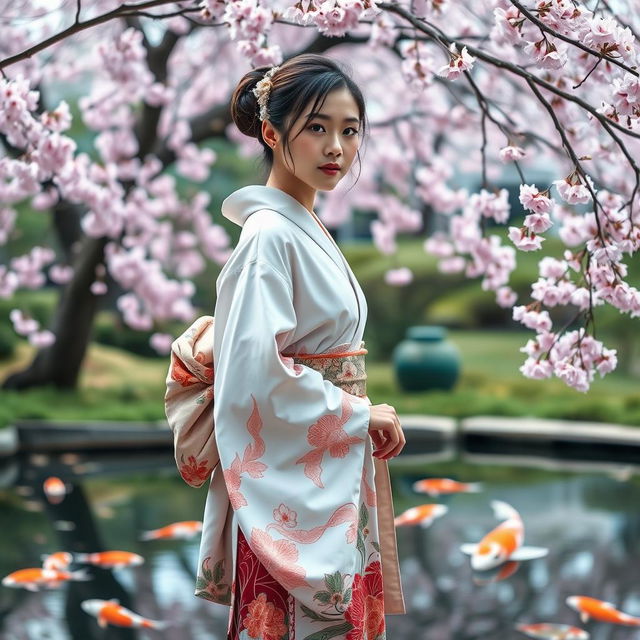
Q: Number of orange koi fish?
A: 11